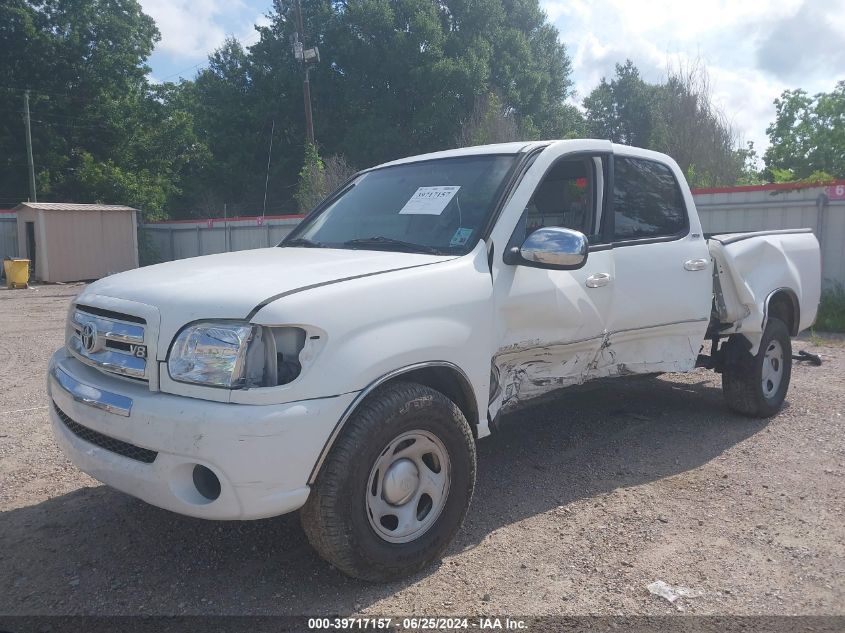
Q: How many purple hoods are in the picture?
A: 0